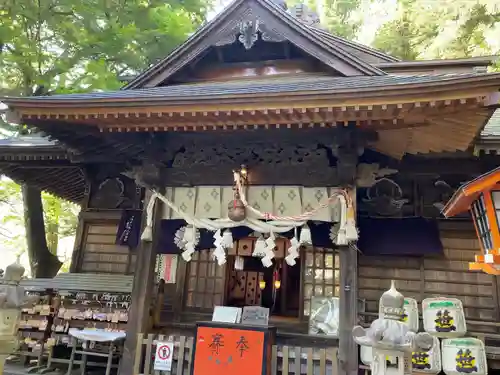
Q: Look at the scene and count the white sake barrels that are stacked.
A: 5